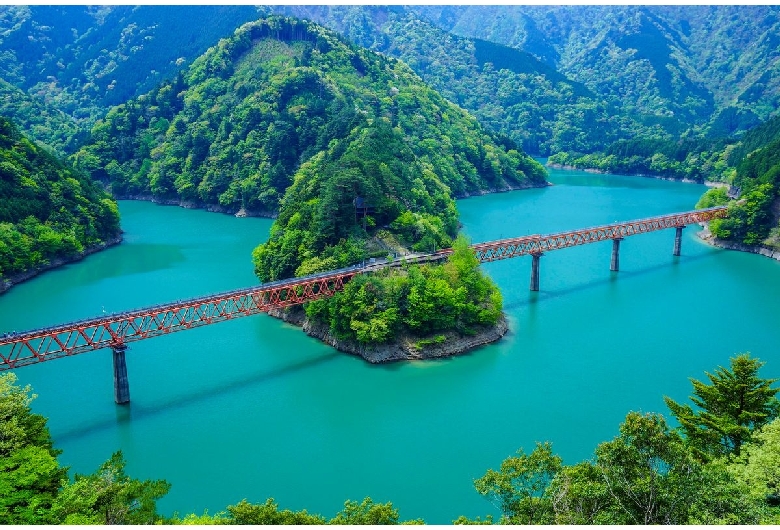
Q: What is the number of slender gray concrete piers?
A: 4